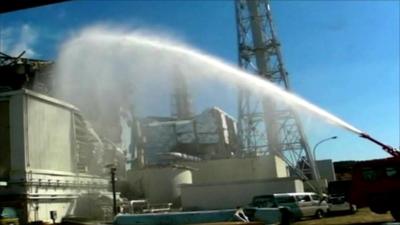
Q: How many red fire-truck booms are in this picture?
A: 1